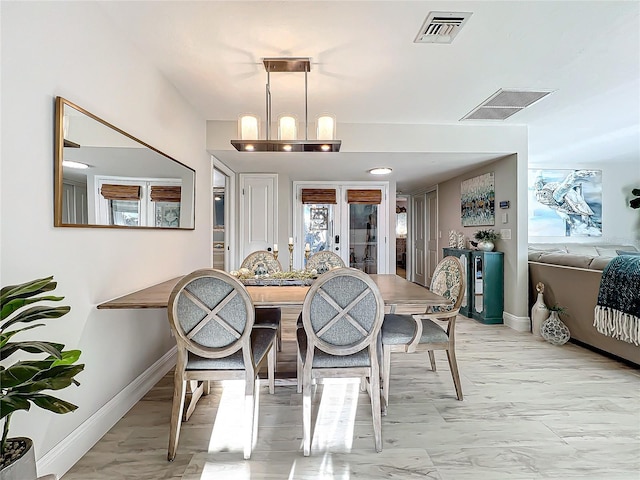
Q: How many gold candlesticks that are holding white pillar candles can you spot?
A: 3